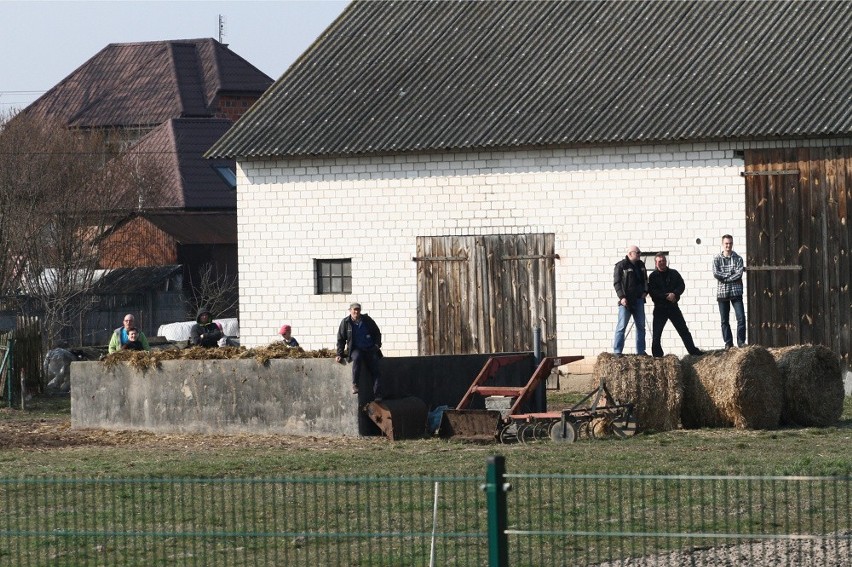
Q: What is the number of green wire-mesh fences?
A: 1